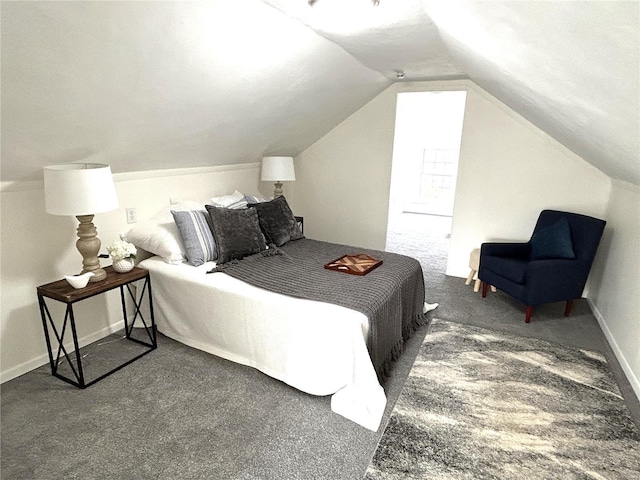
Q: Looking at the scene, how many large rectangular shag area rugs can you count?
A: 1